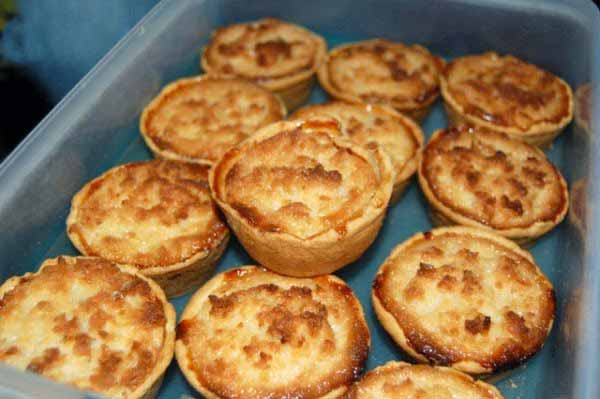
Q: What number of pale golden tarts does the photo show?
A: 12